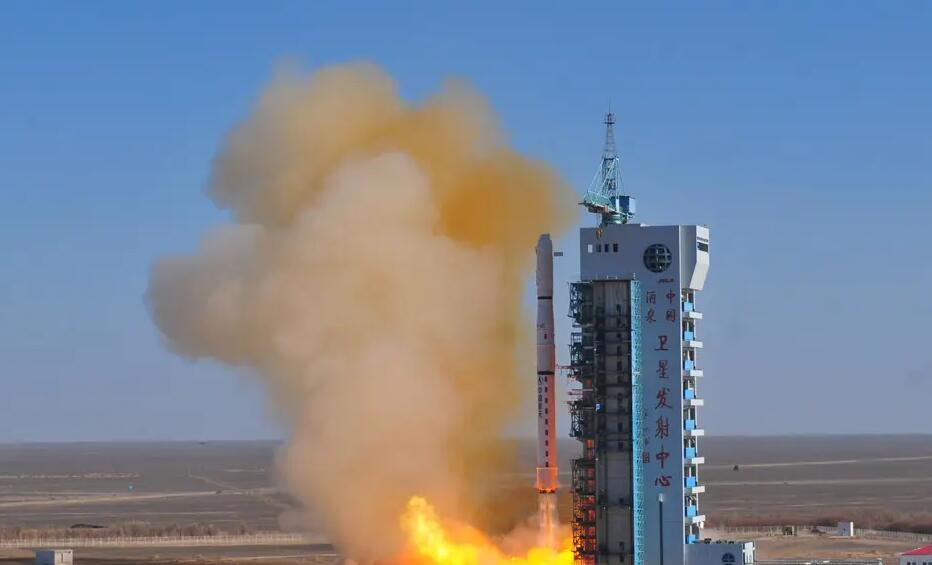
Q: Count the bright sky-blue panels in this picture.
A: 9